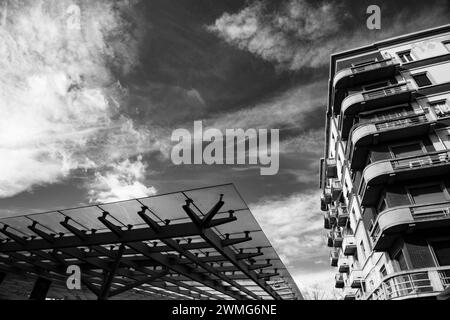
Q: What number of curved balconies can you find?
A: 6